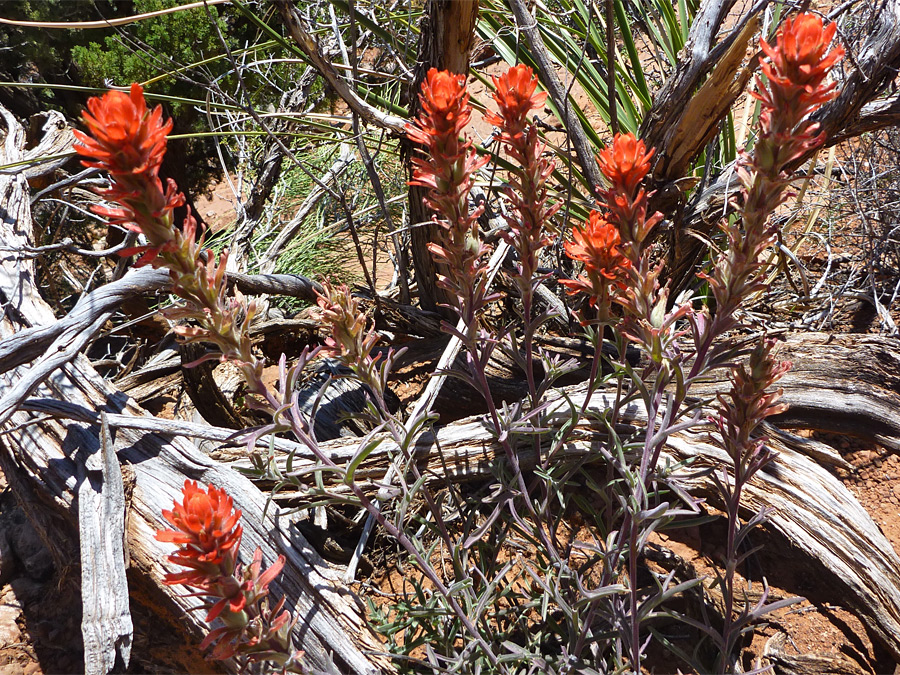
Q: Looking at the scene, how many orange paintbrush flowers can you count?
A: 7